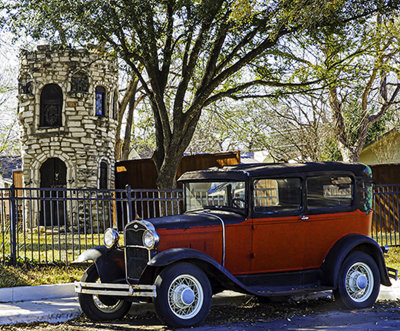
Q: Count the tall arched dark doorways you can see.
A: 1